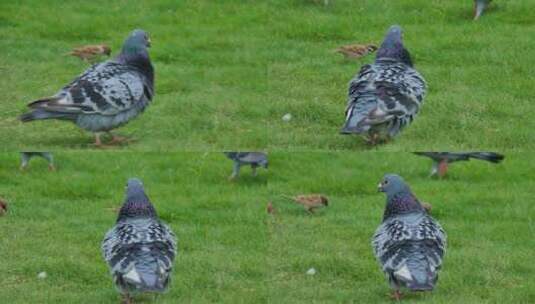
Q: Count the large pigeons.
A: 4